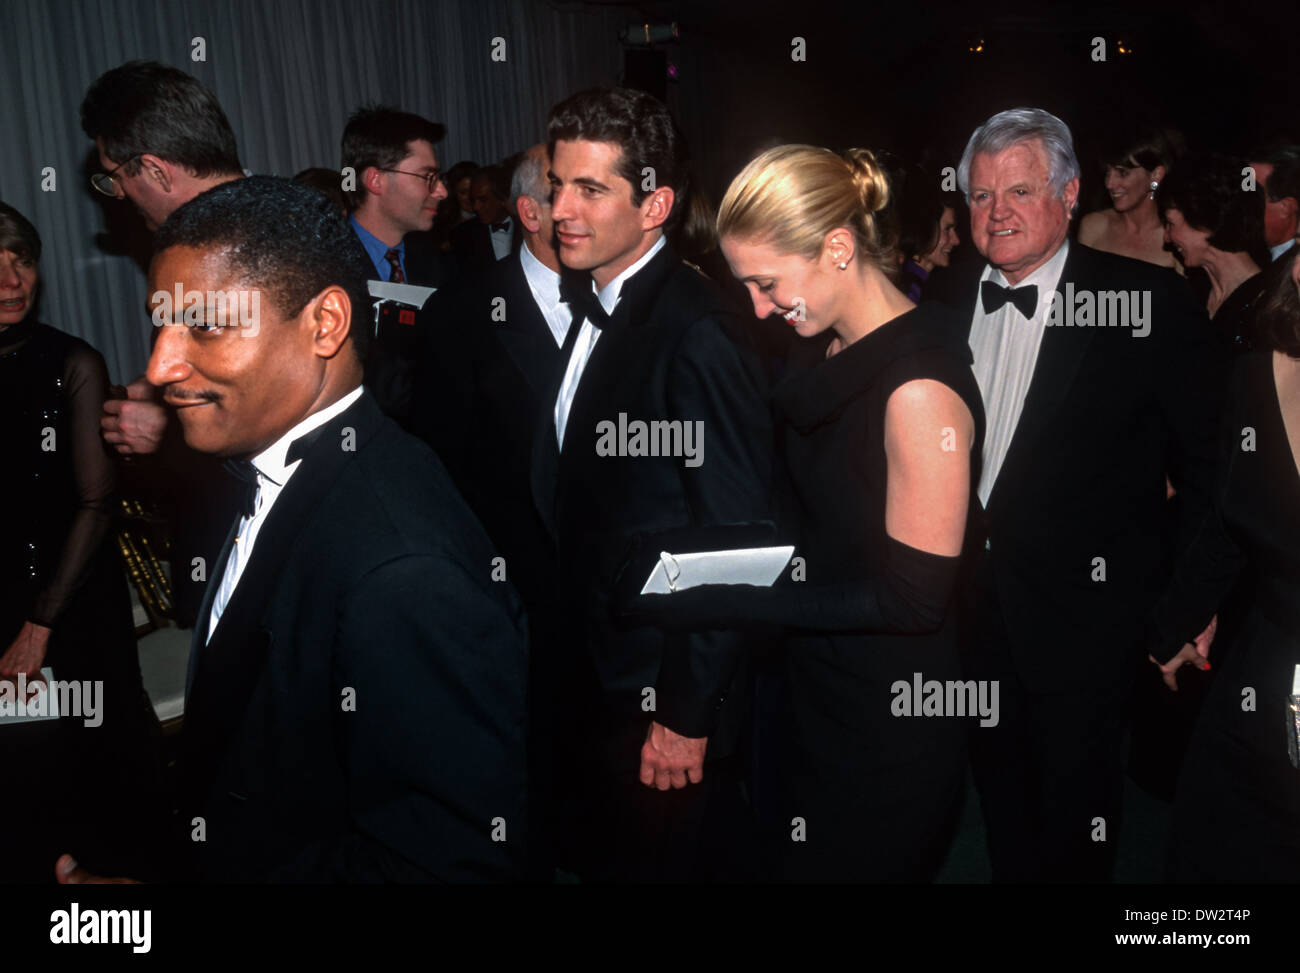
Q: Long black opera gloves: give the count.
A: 1